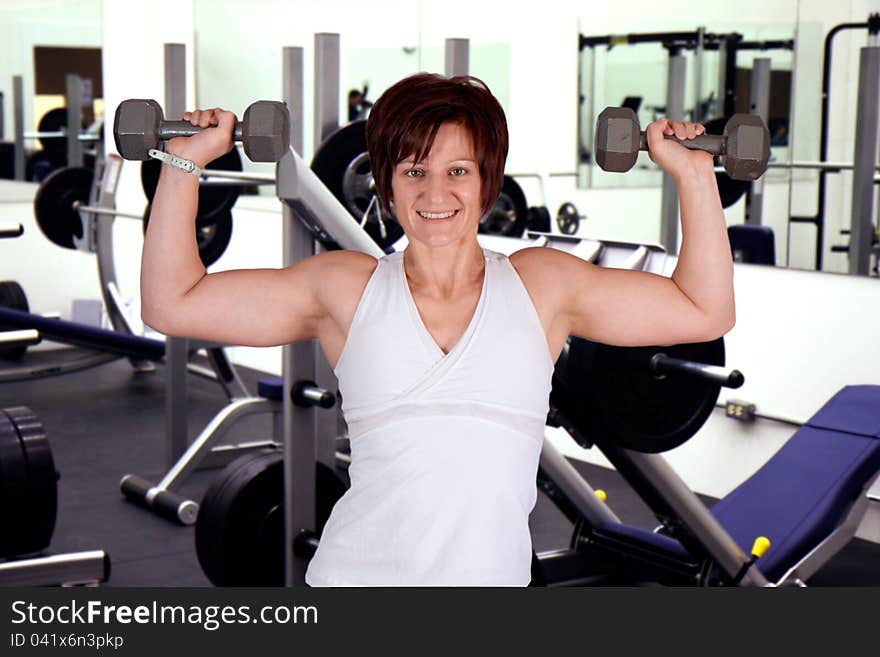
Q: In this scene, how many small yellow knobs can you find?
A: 2